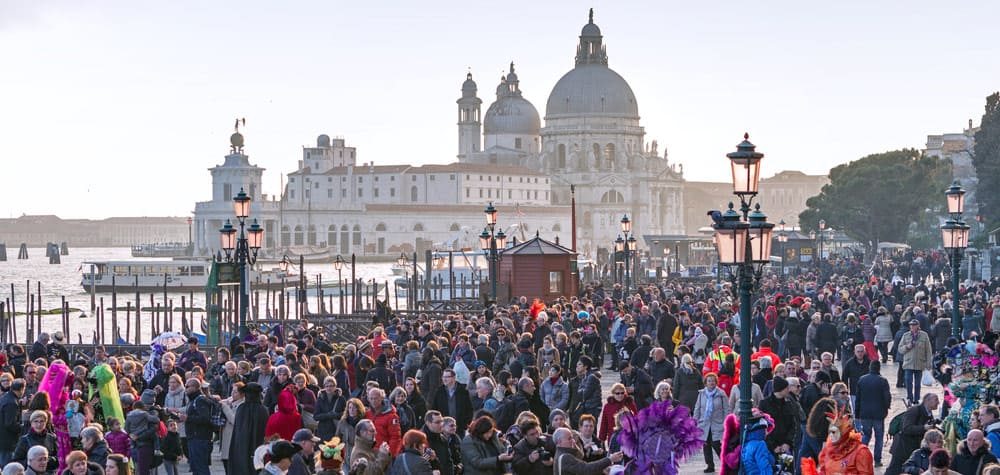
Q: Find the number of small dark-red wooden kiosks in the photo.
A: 1